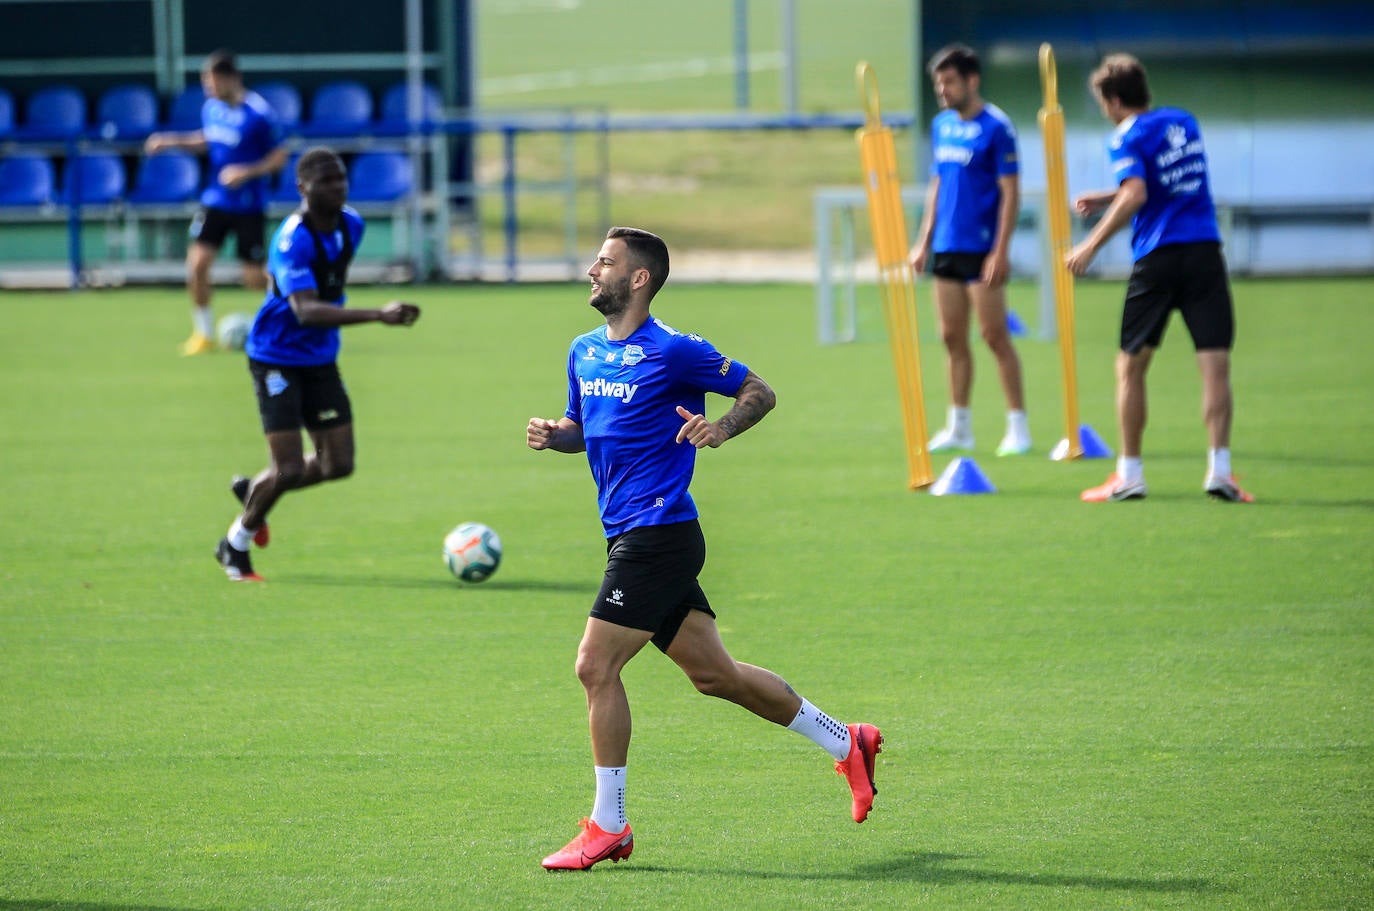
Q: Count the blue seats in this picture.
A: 12